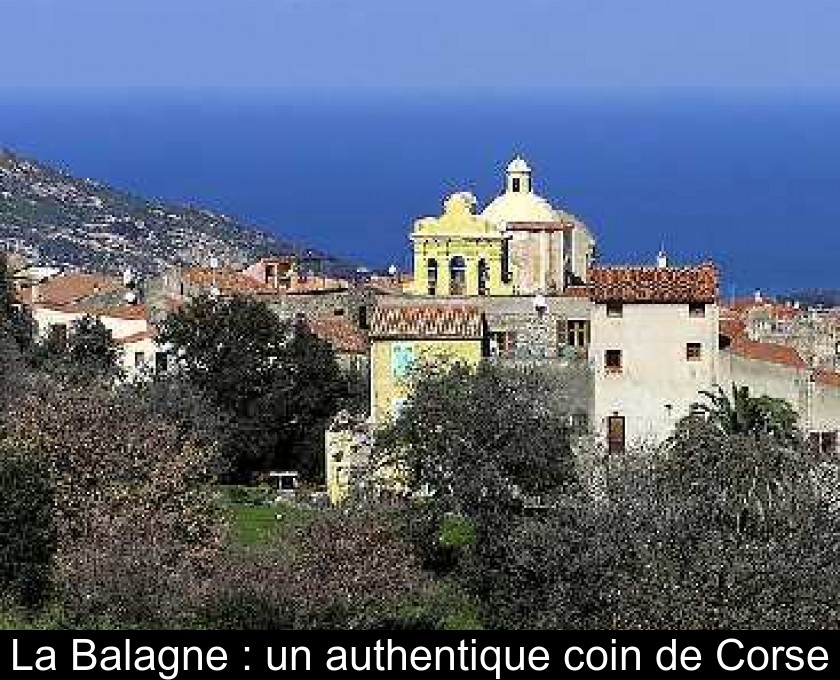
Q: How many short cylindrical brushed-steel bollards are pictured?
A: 0